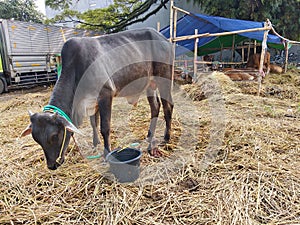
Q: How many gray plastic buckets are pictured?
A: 1